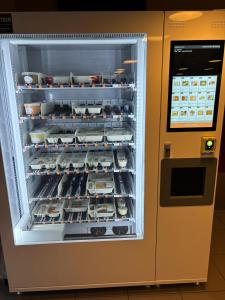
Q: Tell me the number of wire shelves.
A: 6